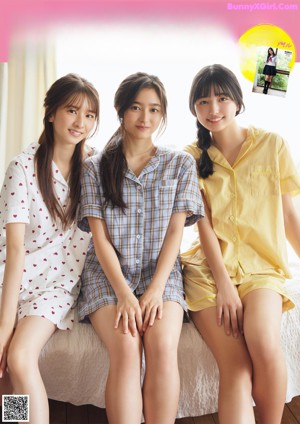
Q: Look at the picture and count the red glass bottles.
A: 0